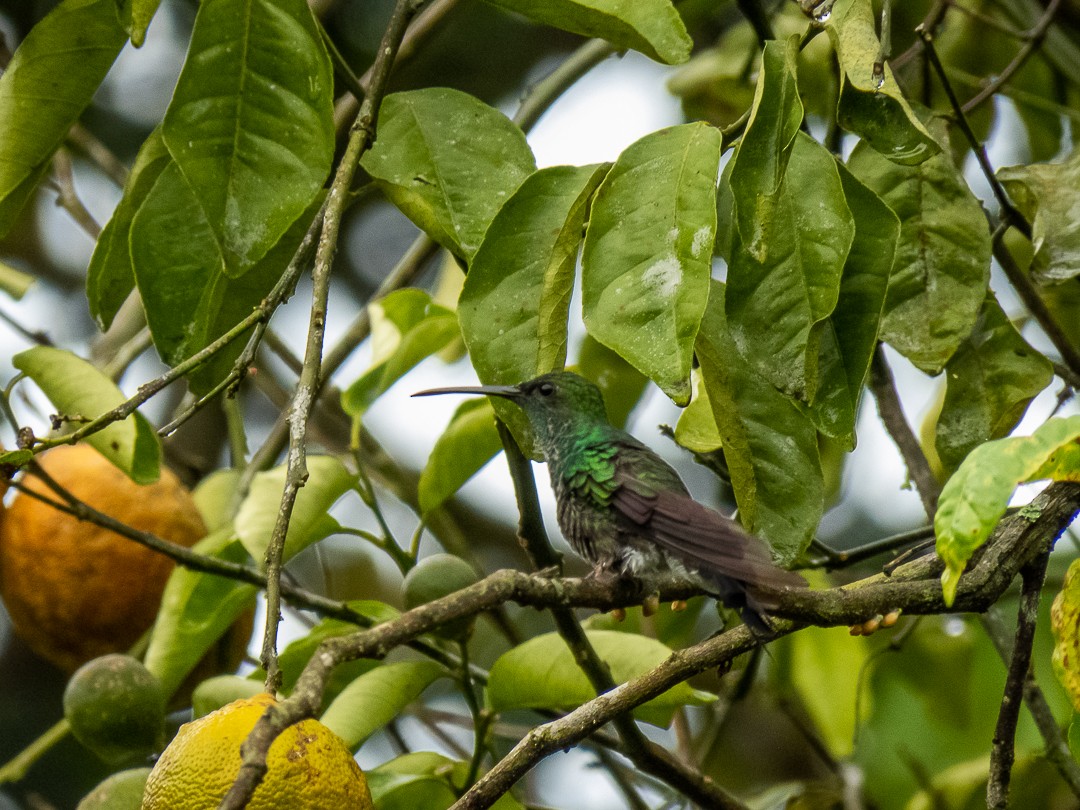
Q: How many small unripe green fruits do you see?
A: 3